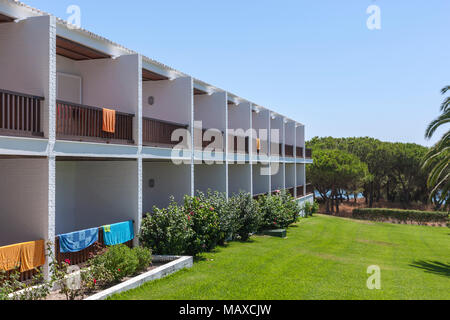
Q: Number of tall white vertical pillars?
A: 9